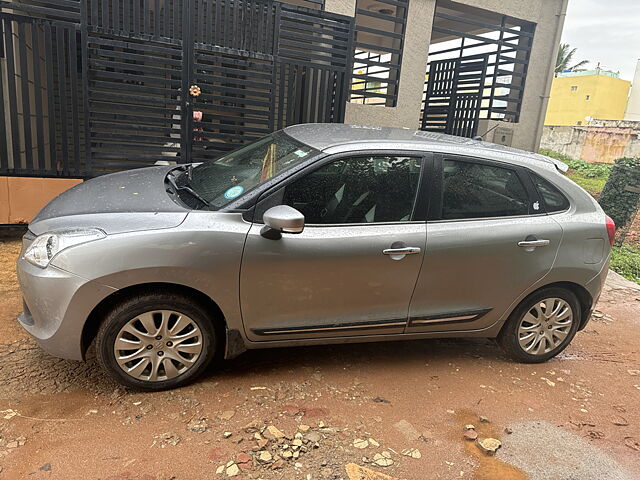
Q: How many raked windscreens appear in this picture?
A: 1